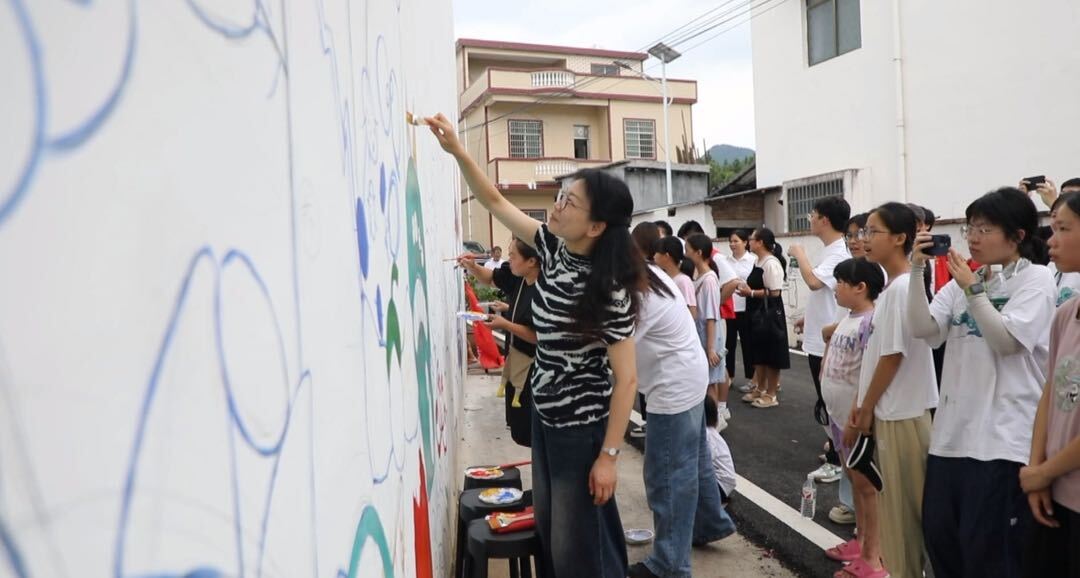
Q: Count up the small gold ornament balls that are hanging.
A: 0